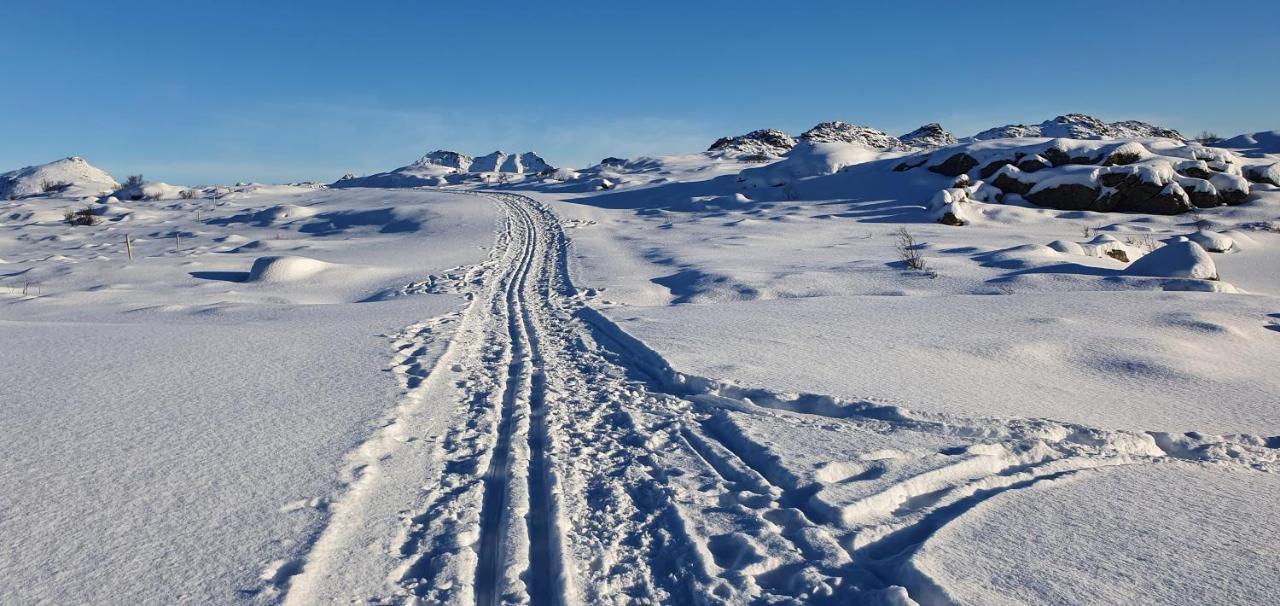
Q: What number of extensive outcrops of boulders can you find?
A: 1